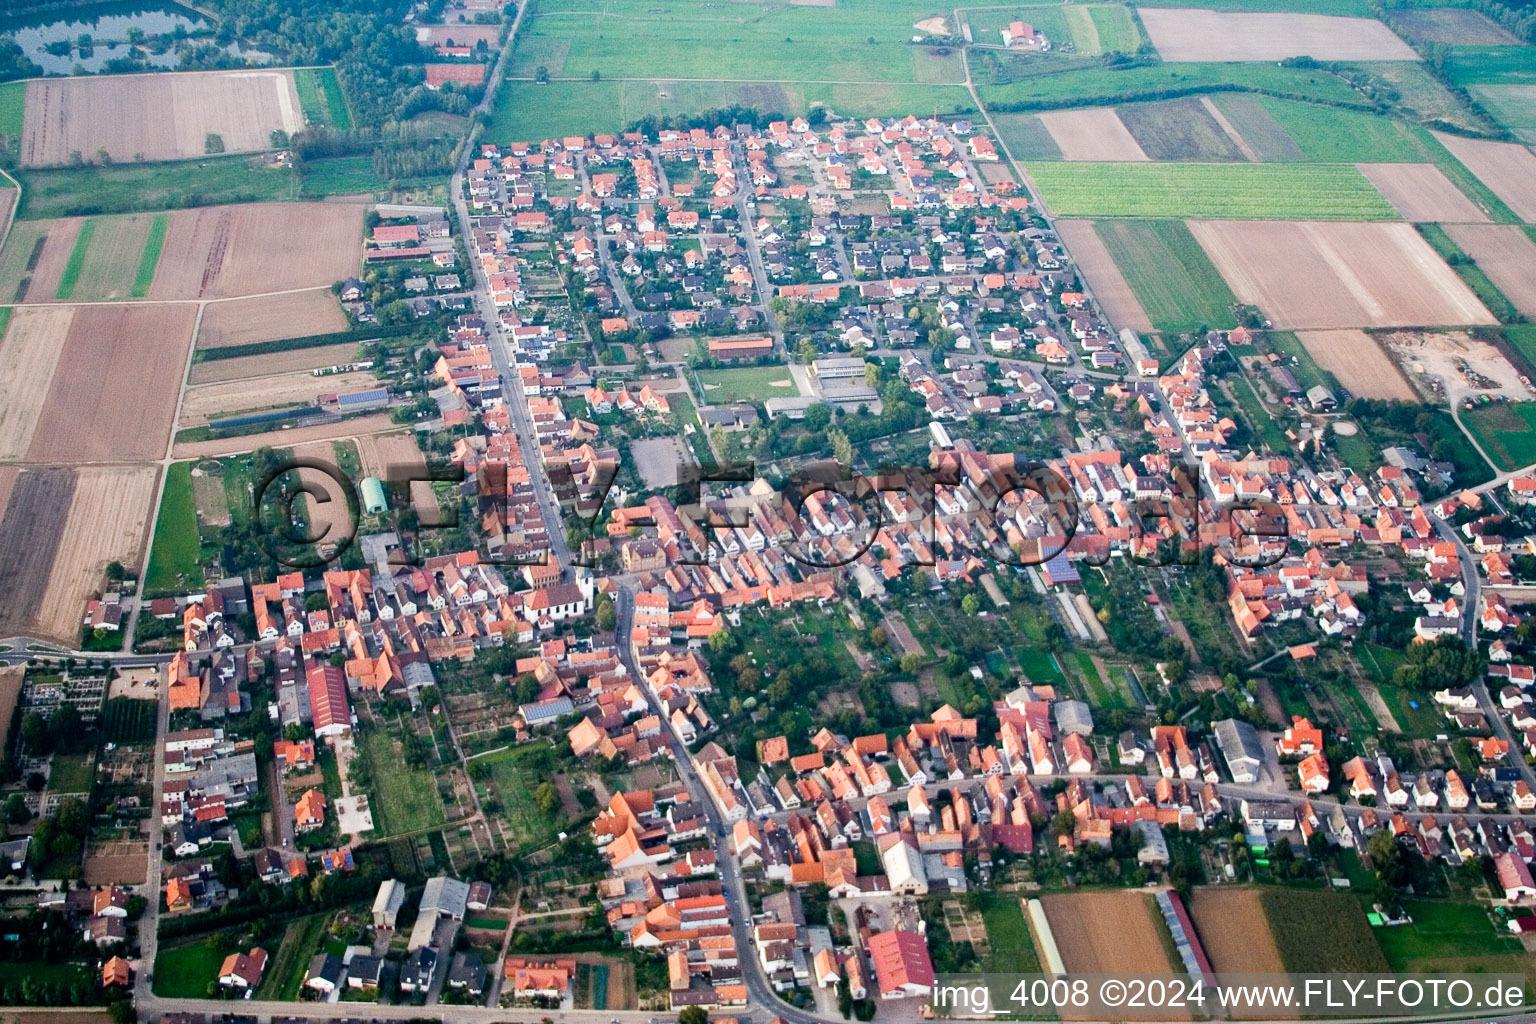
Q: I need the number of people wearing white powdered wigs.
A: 0